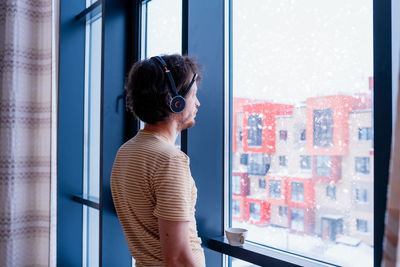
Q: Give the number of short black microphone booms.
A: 1